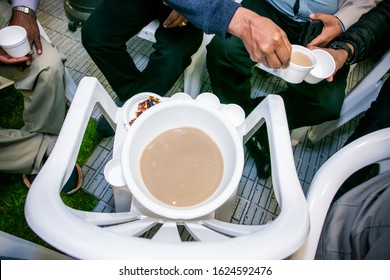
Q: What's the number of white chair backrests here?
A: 2